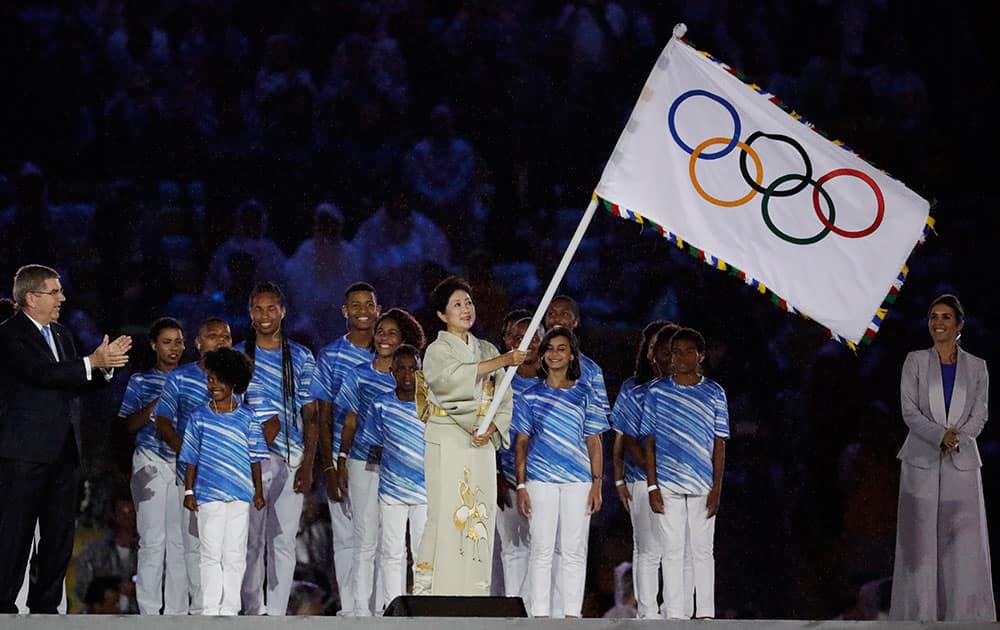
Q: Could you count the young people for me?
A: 14